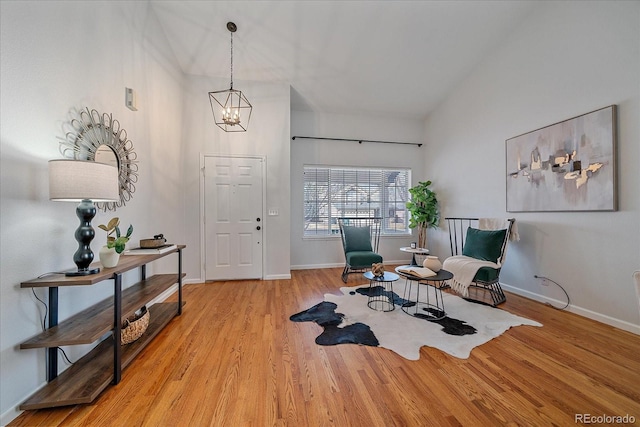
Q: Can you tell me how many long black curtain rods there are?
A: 1